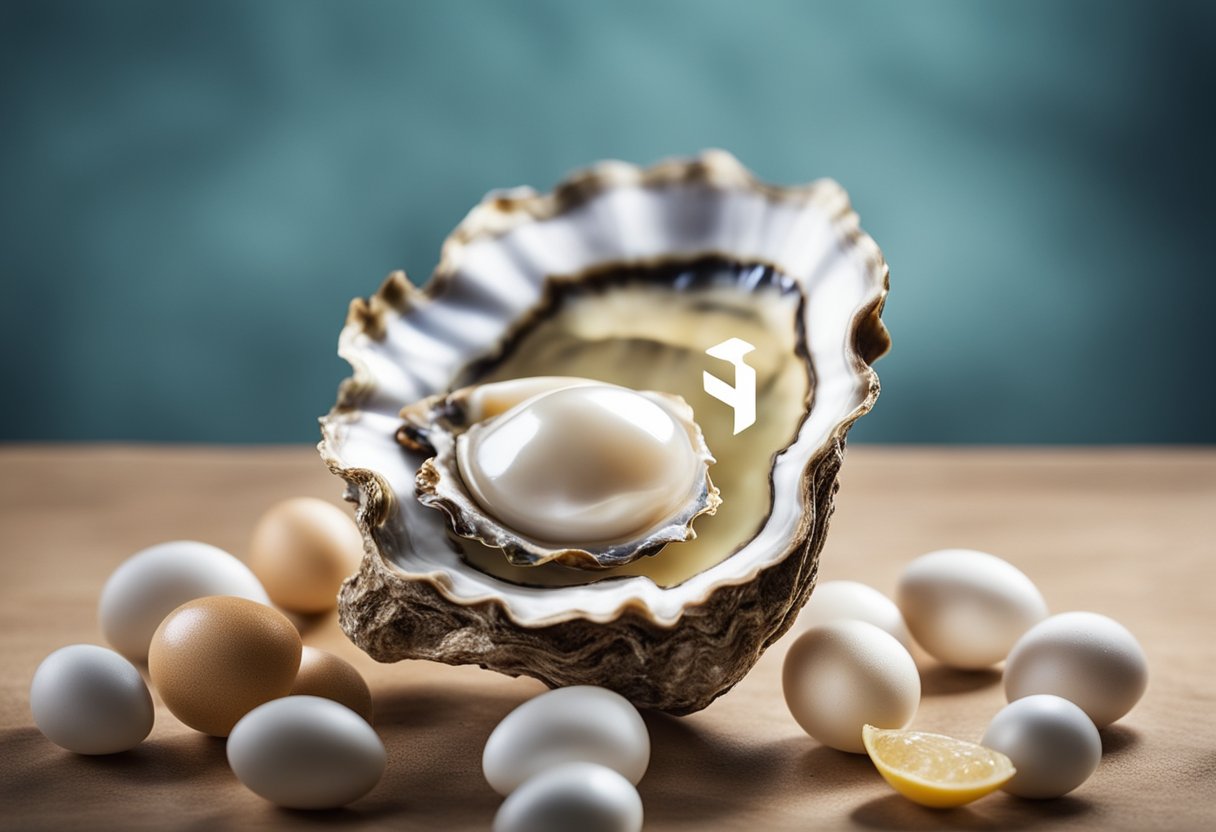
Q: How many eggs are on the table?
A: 13